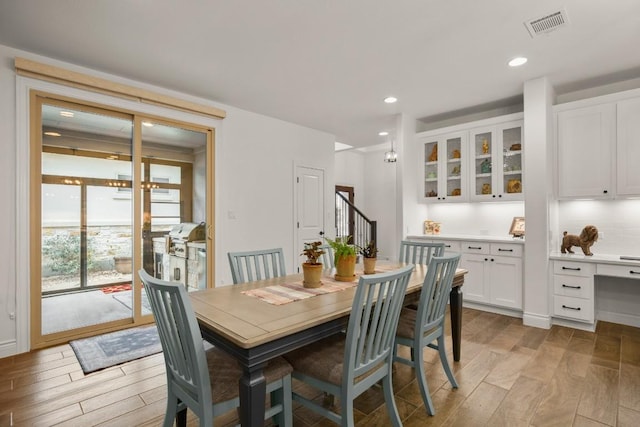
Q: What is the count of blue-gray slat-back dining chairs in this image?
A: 6